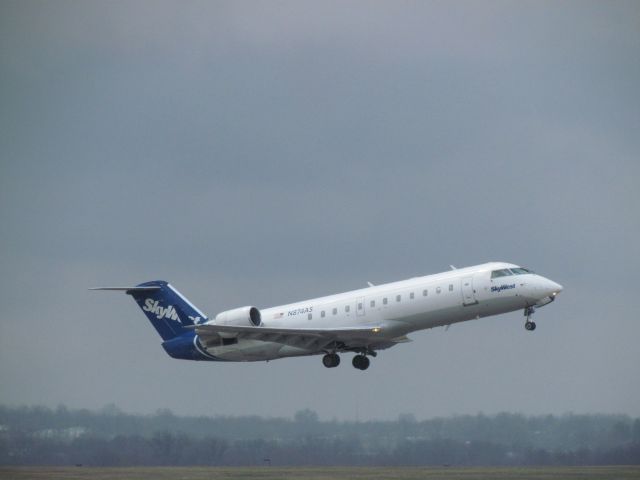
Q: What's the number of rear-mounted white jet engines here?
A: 1